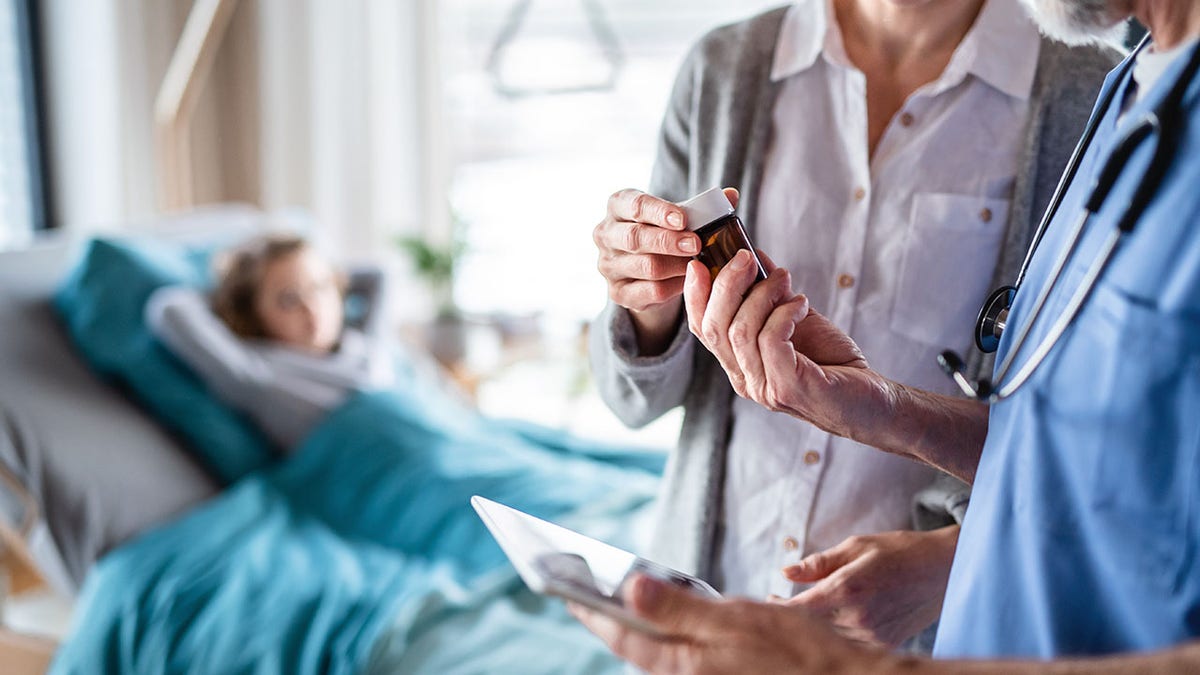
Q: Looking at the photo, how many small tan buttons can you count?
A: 6